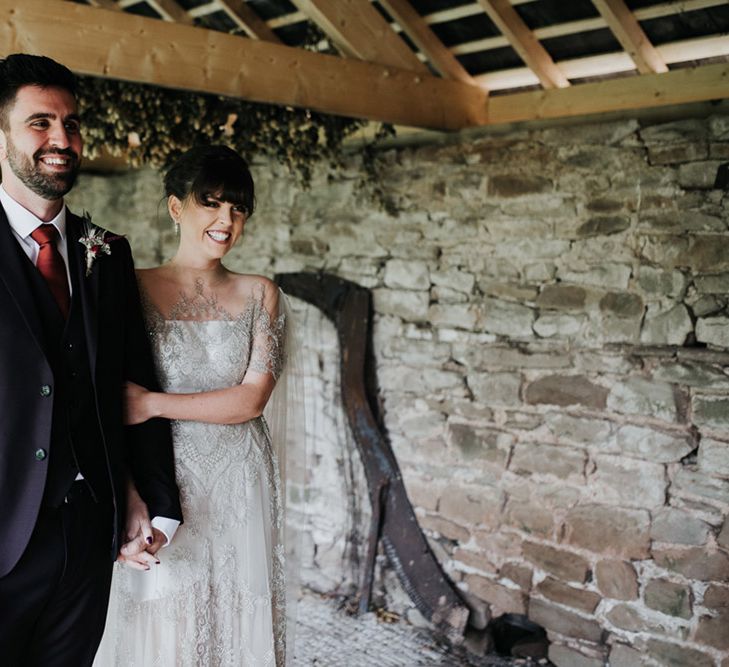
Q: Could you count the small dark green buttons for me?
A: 2